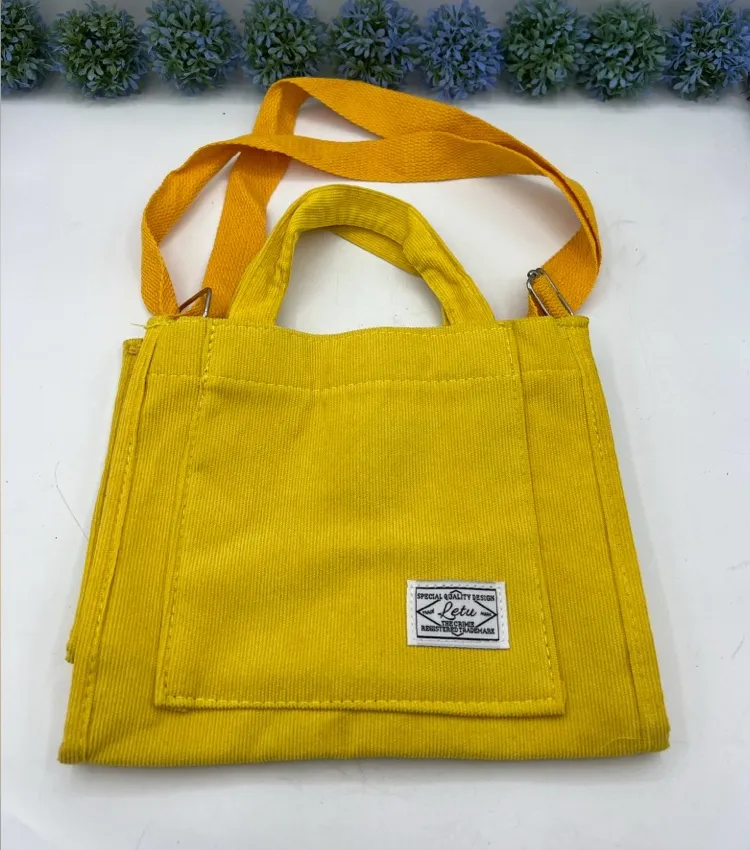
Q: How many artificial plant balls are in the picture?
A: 9